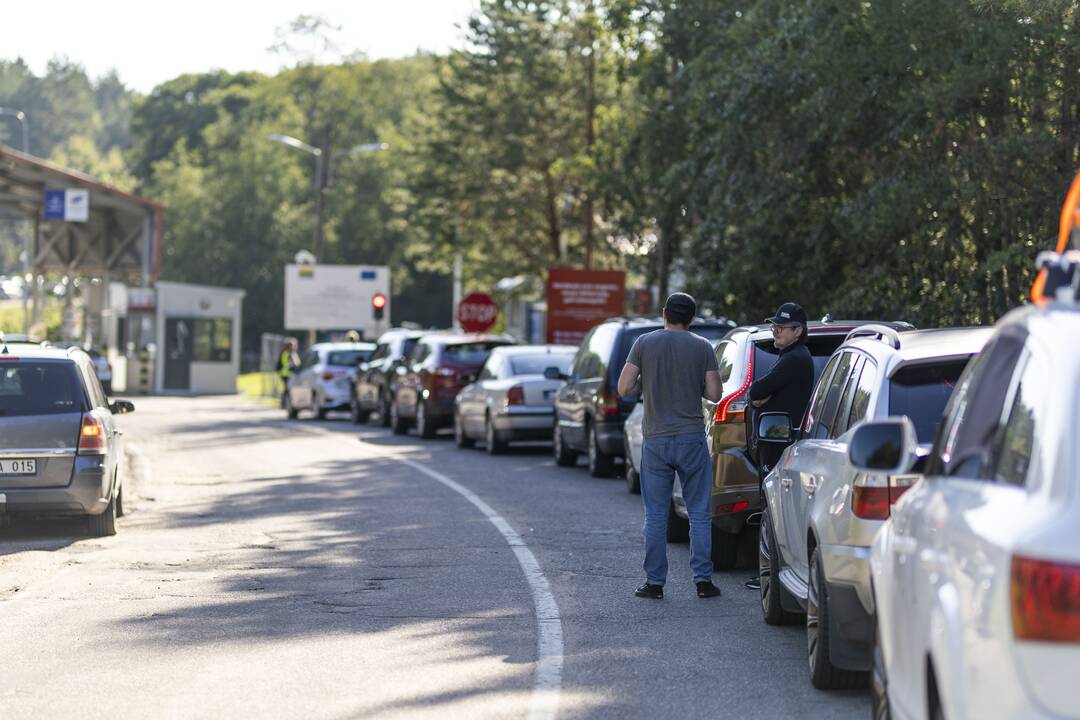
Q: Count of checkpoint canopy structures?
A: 1